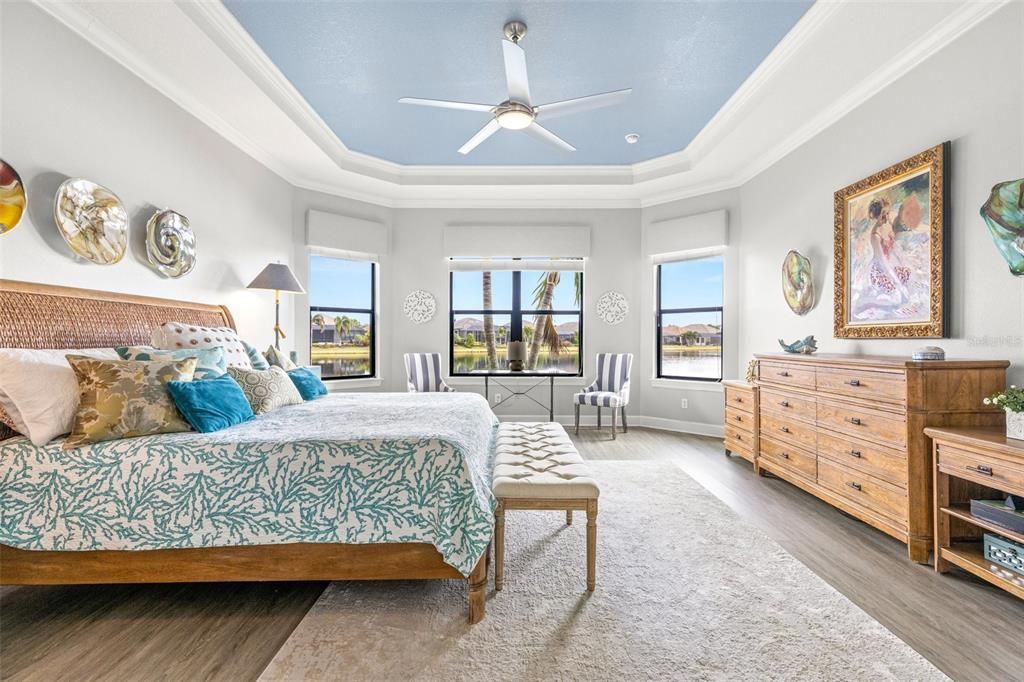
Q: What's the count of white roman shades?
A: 3